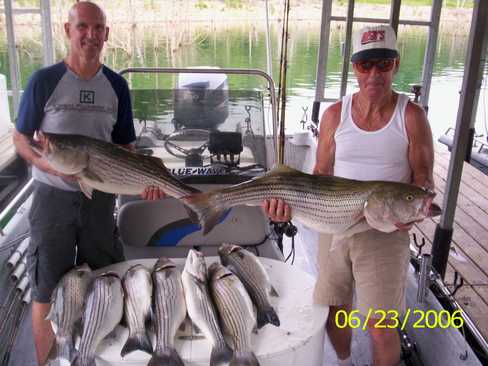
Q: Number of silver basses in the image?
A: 9